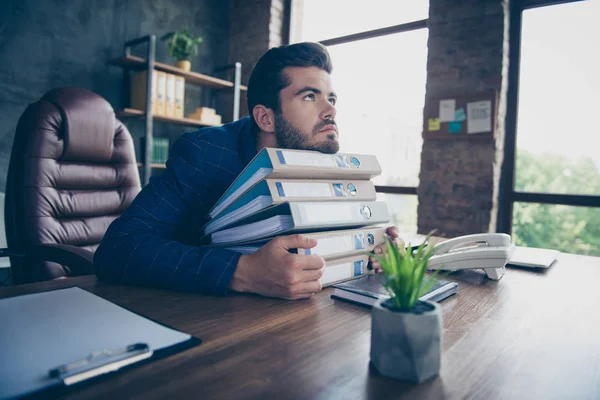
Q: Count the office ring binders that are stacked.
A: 5